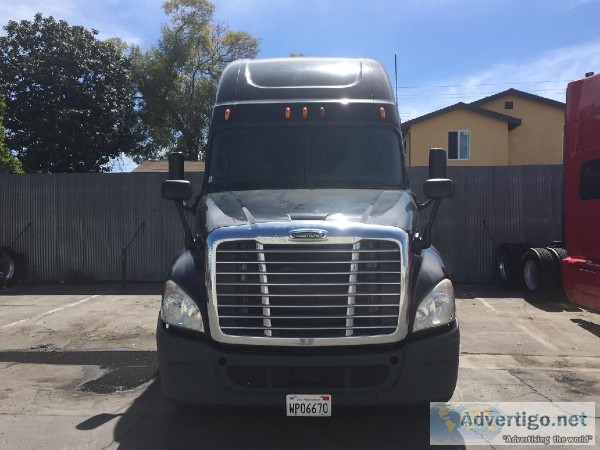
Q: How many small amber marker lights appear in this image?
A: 5